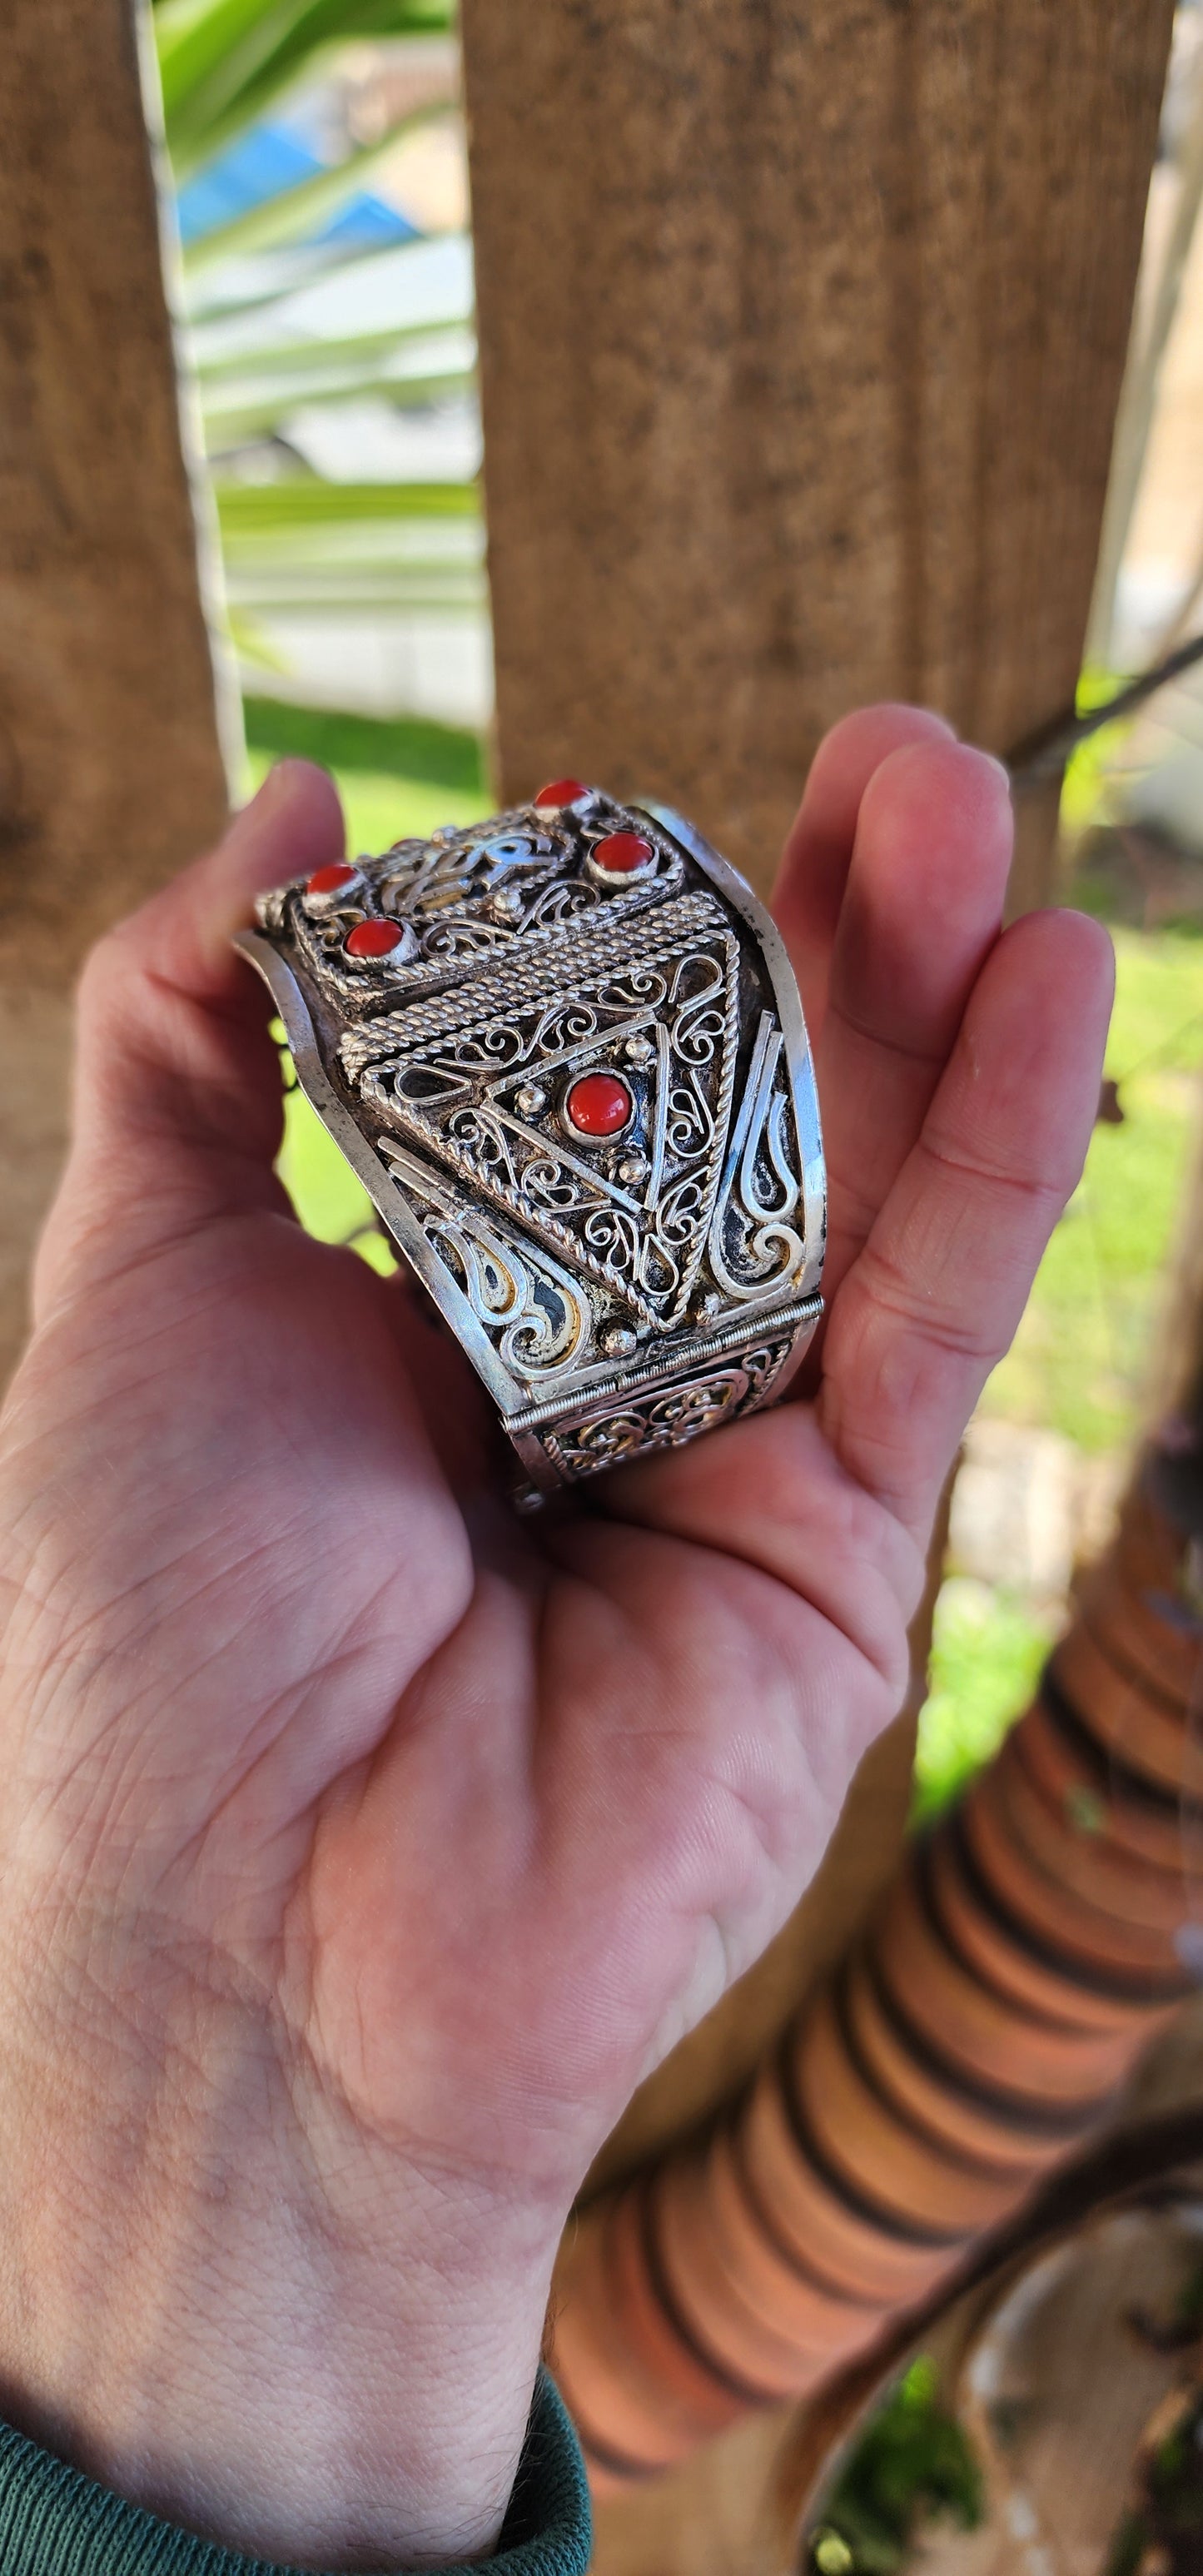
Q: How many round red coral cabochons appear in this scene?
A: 5